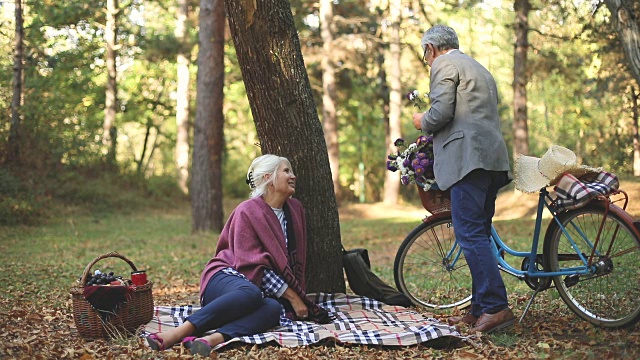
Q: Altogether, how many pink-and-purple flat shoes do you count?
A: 2